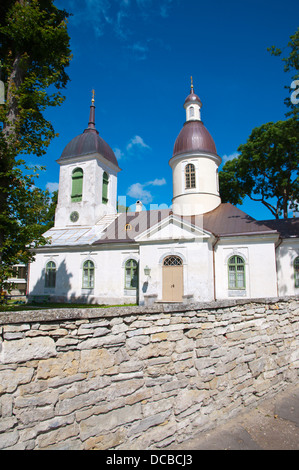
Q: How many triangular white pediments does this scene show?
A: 1